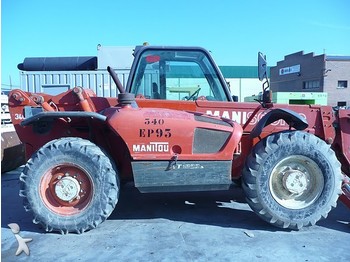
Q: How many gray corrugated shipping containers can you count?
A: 1